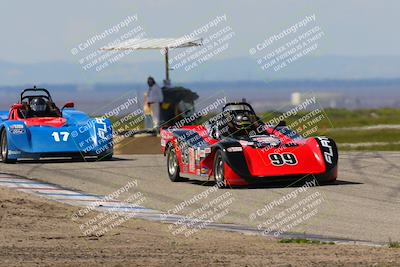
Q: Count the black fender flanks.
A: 2